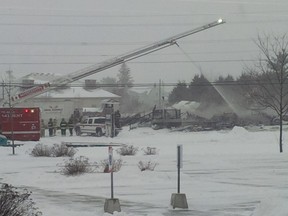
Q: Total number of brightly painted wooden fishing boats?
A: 0